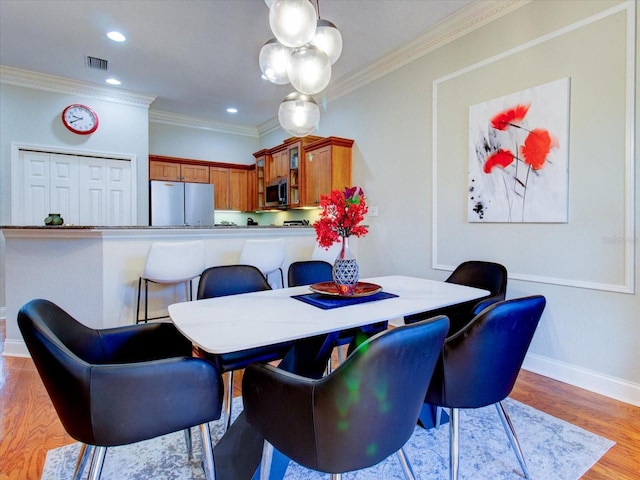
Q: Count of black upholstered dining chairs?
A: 6